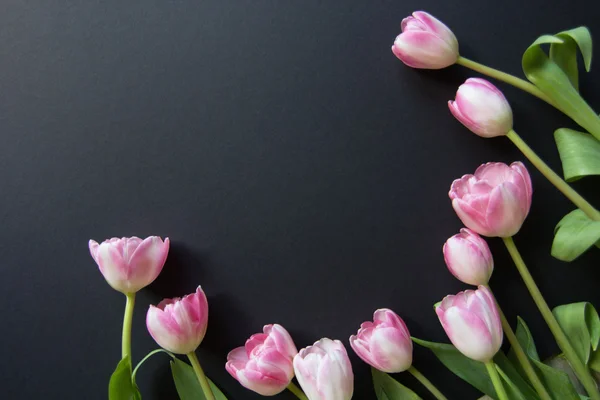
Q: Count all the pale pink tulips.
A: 10